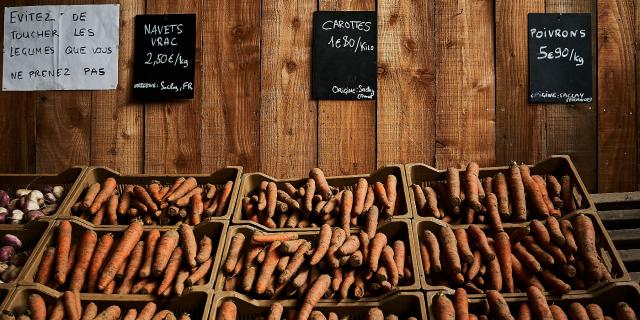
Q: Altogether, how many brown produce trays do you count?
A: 12